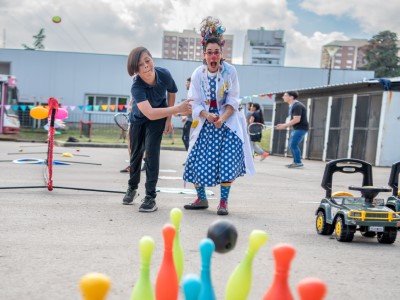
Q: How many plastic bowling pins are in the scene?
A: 9